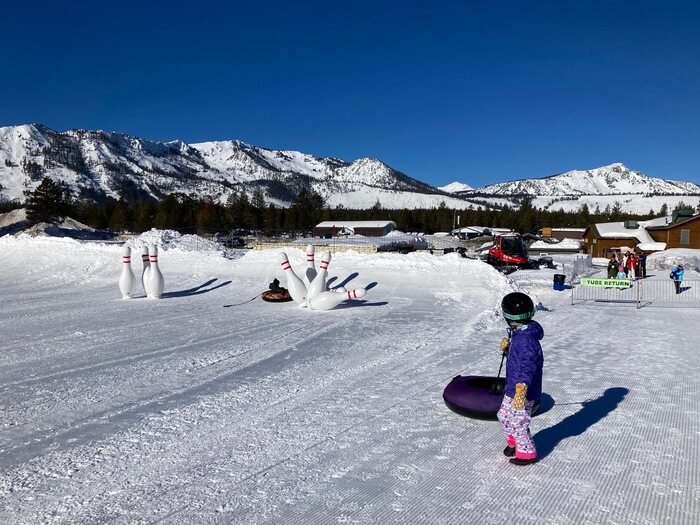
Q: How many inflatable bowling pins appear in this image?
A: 8